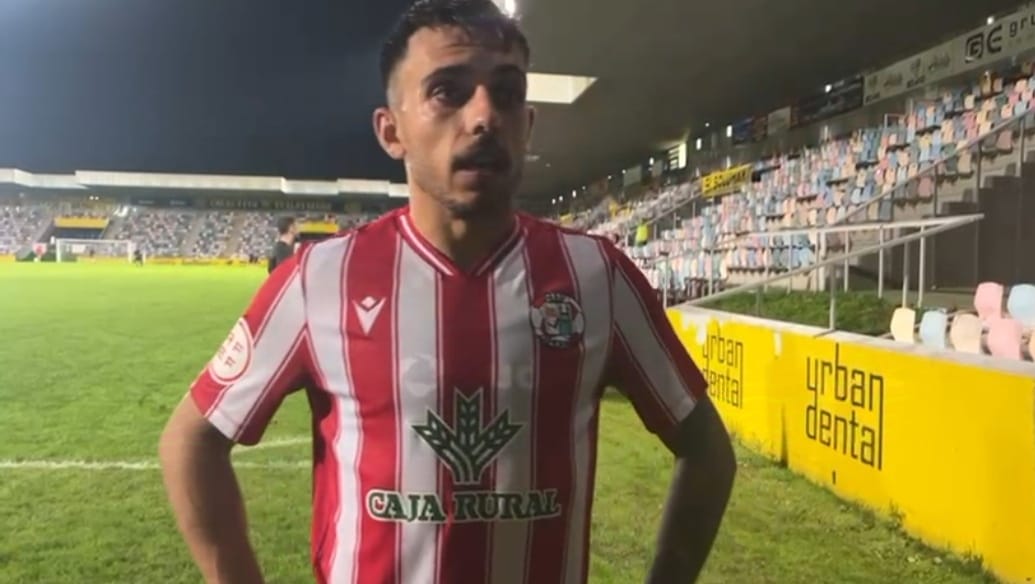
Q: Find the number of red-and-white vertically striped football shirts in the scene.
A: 1